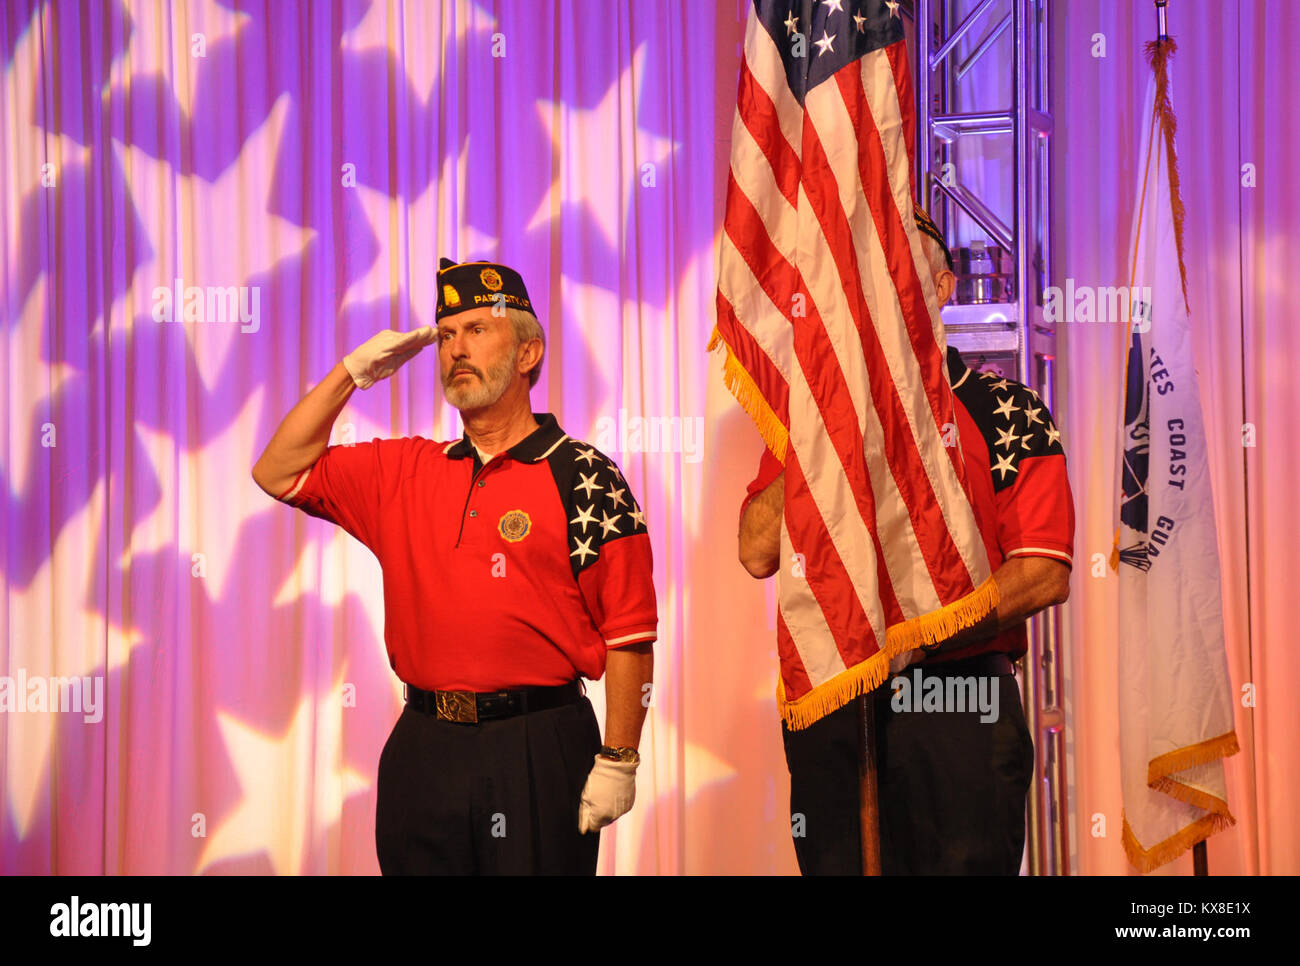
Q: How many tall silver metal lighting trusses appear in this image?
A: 1